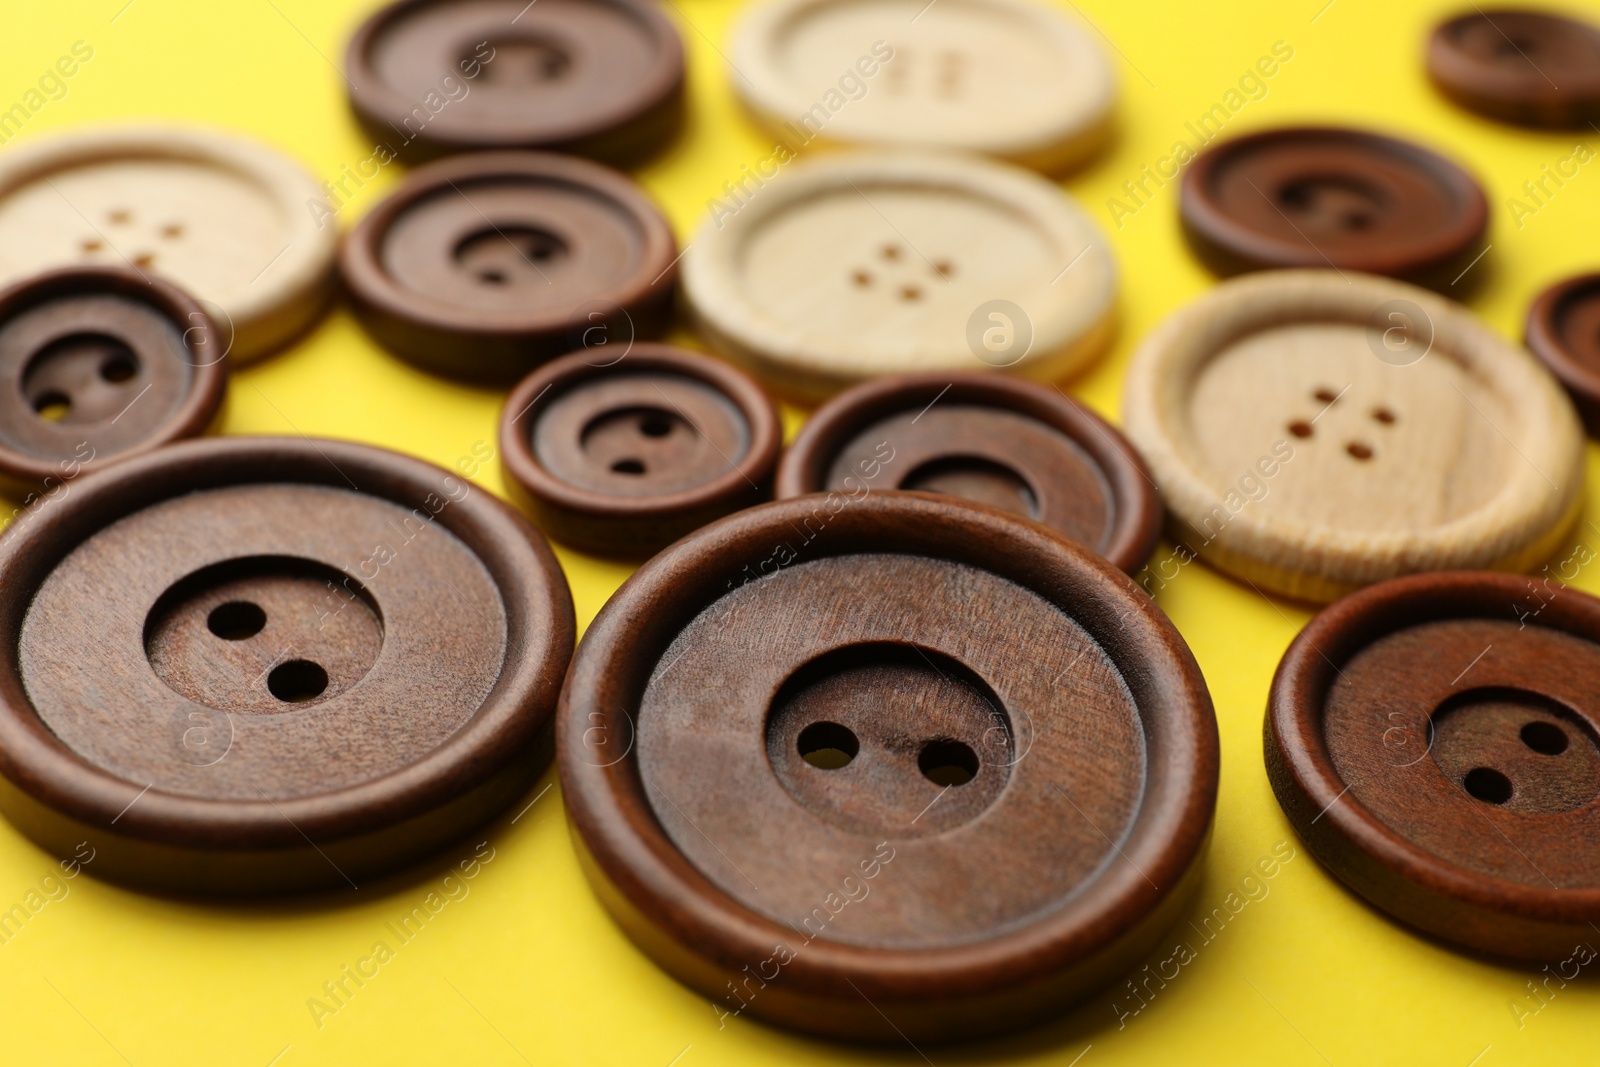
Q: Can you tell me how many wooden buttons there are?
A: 15